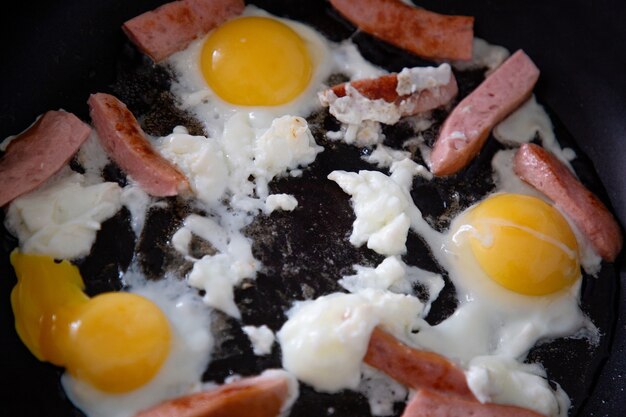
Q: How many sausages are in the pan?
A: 10